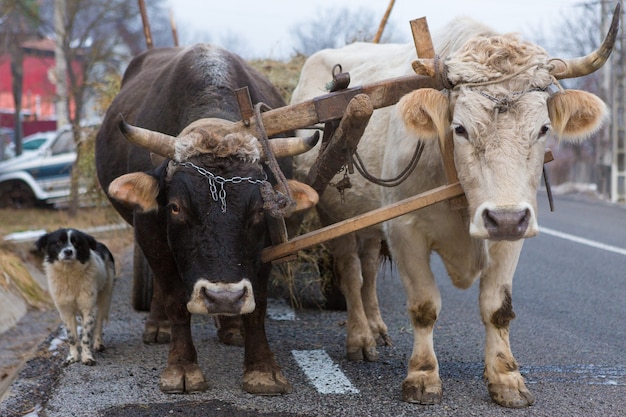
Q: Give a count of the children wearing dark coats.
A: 0